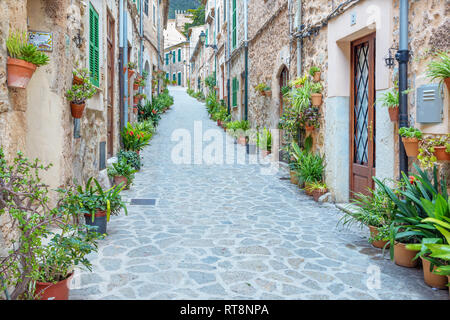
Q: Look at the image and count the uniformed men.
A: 0